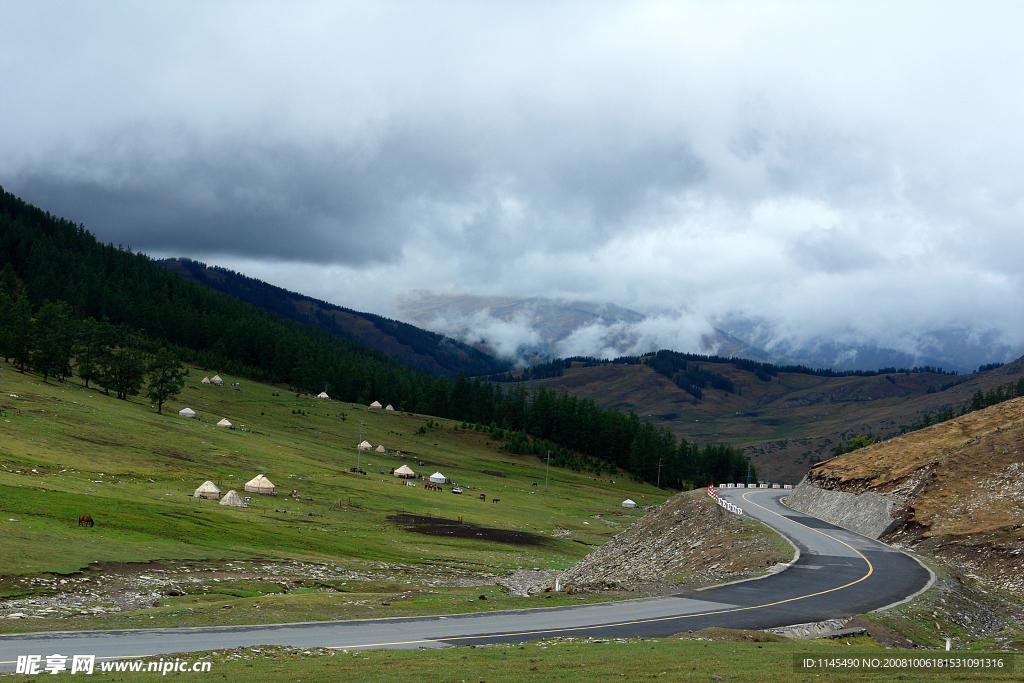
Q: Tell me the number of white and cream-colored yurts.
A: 15